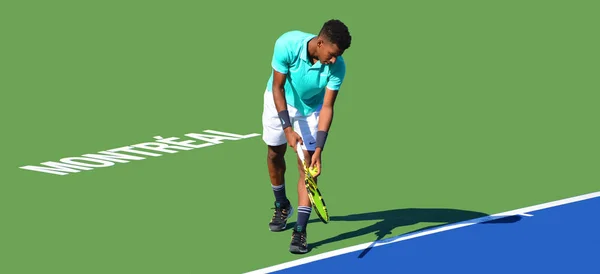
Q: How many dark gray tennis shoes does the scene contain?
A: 2